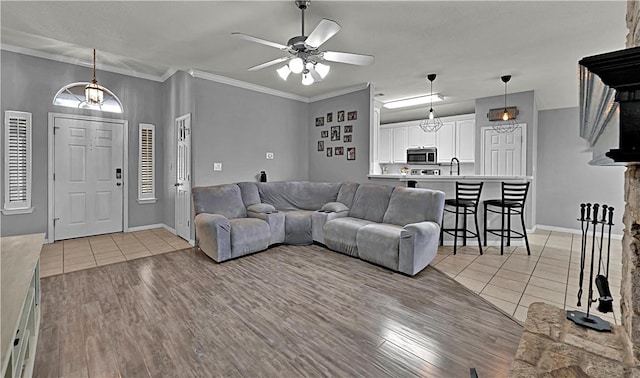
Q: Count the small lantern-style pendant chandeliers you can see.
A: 1